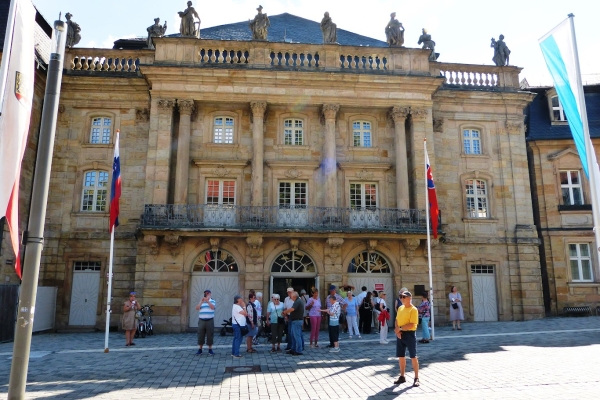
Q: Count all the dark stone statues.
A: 8